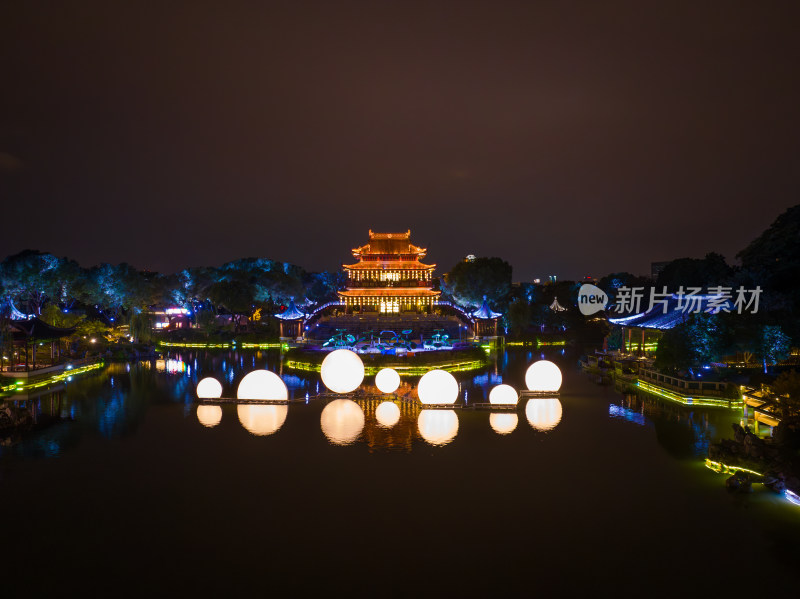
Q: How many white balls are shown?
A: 7